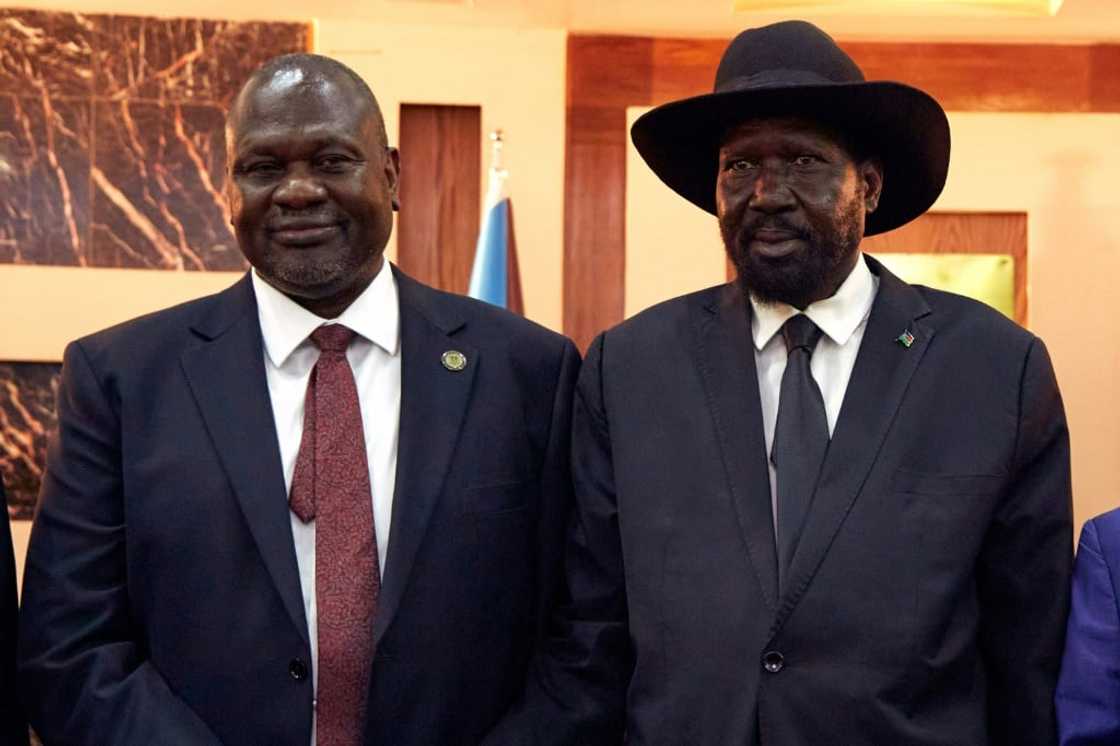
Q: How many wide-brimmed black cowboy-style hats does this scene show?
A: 1